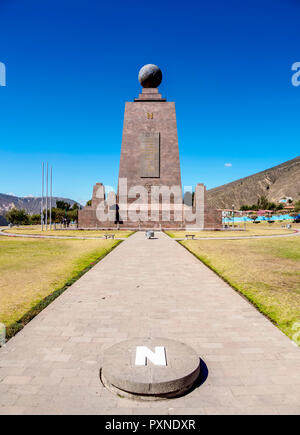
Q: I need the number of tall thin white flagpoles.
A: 3